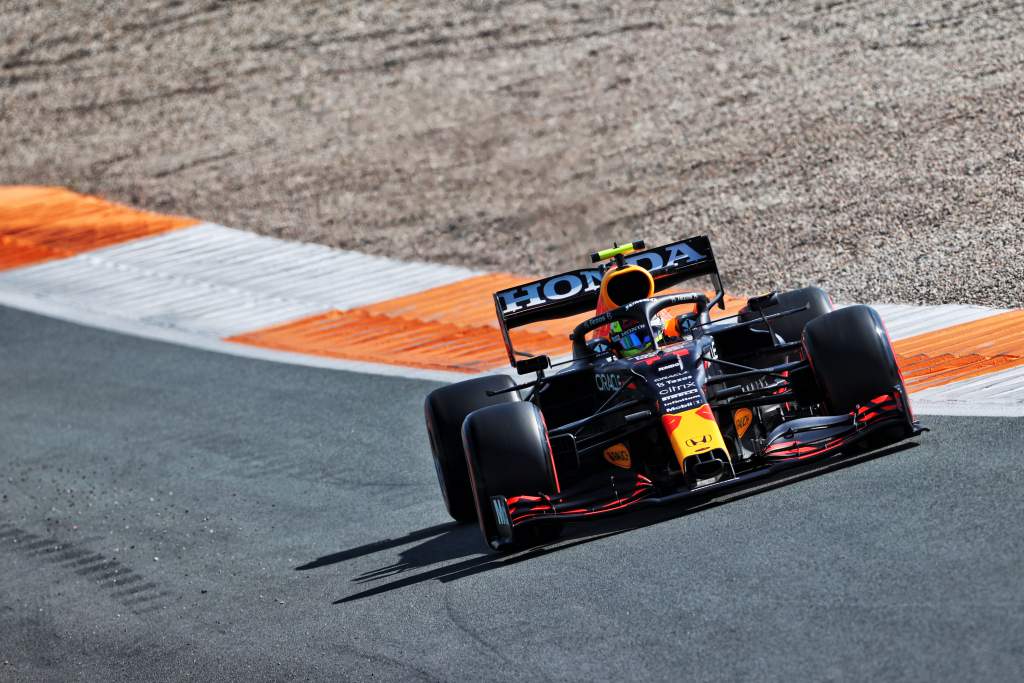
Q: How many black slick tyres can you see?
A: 4